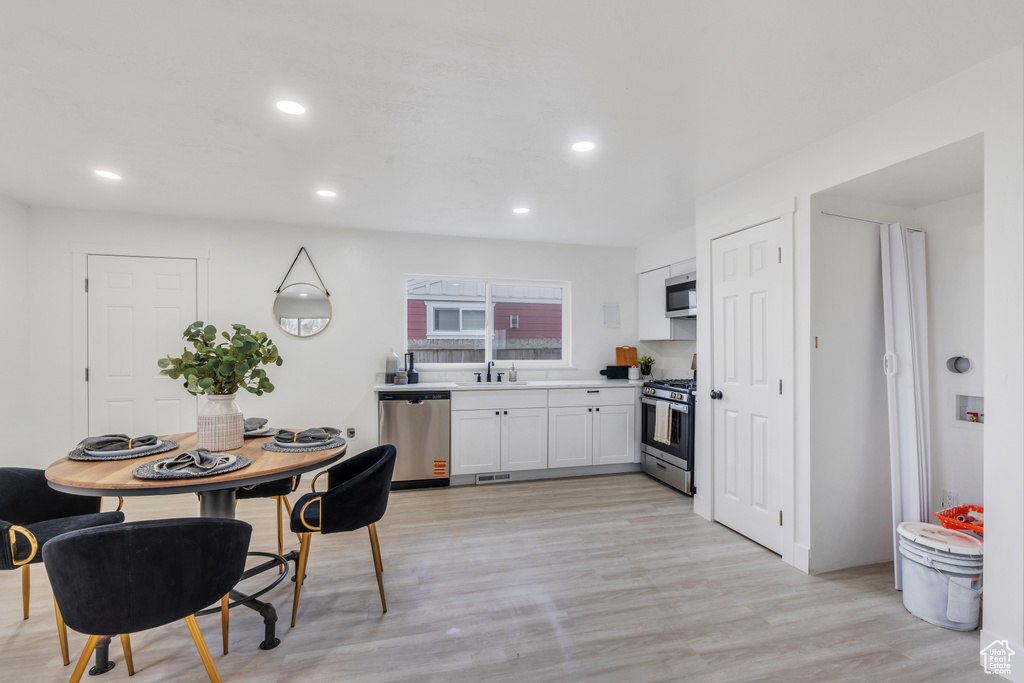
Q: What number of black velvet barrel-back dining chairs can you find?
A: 4